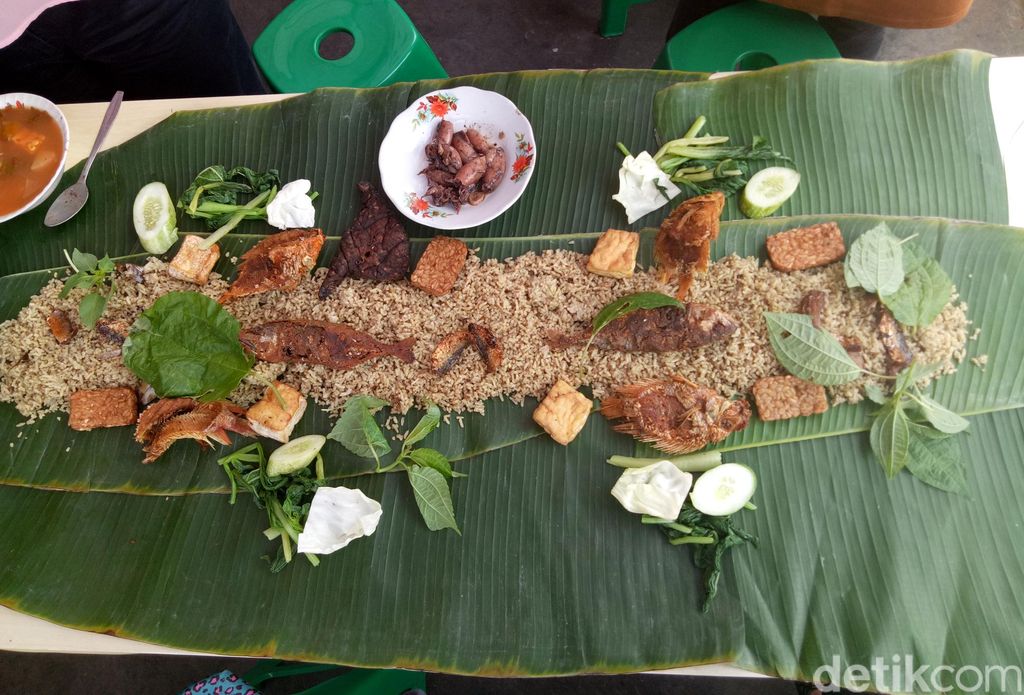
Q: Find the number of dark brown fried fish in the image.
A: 2